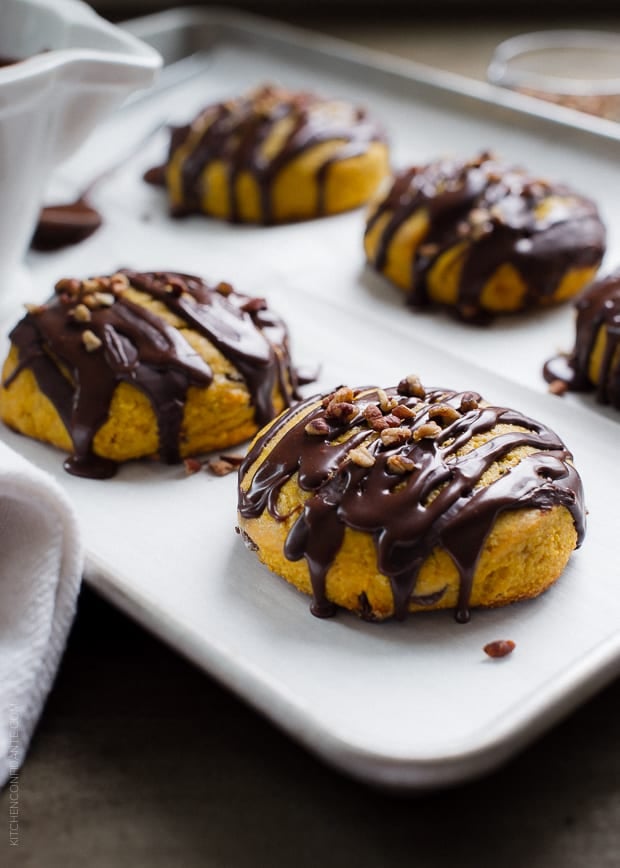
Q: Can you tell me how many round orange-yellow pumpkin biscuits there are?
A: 5